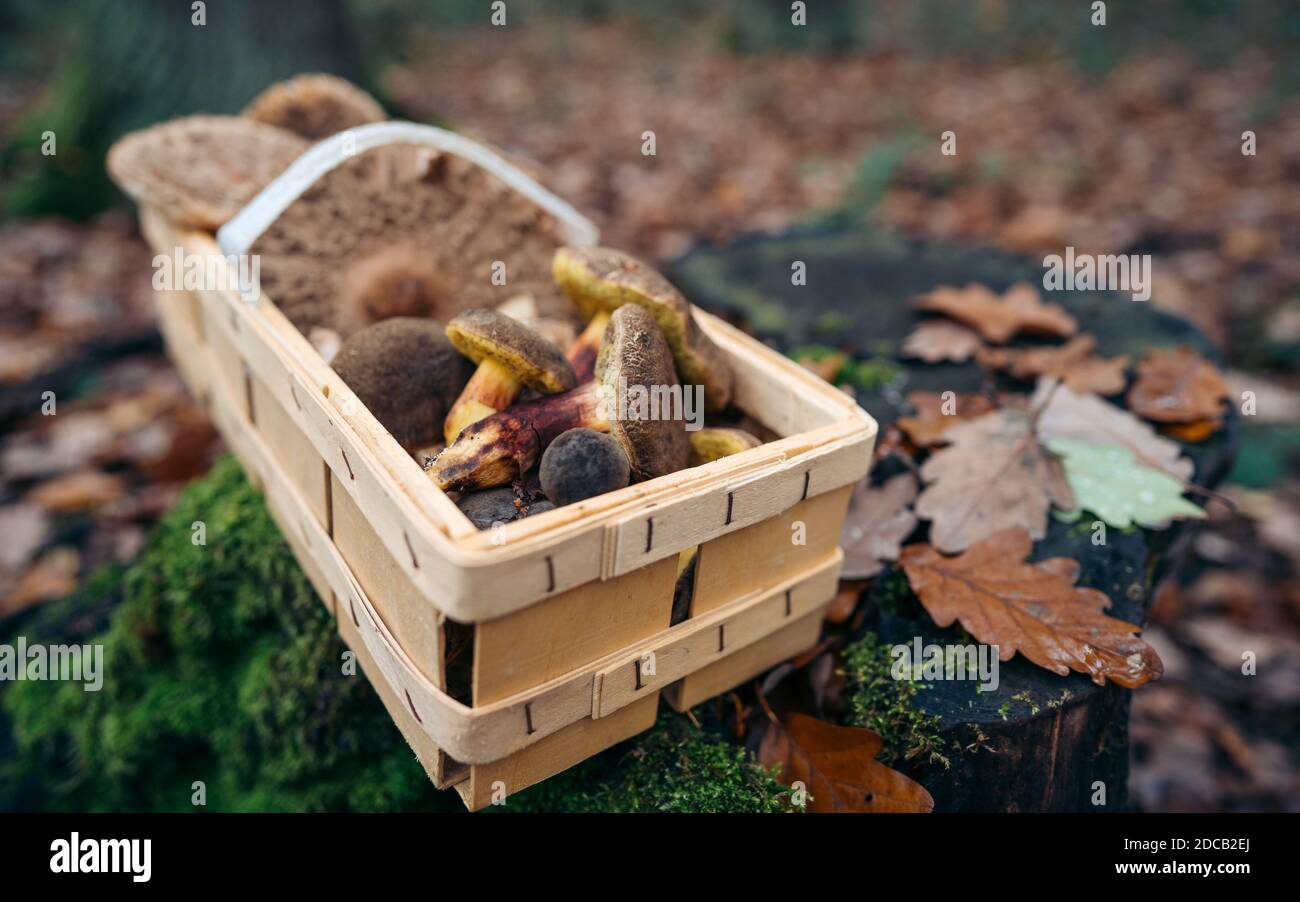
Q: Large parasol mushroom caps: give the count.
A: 3